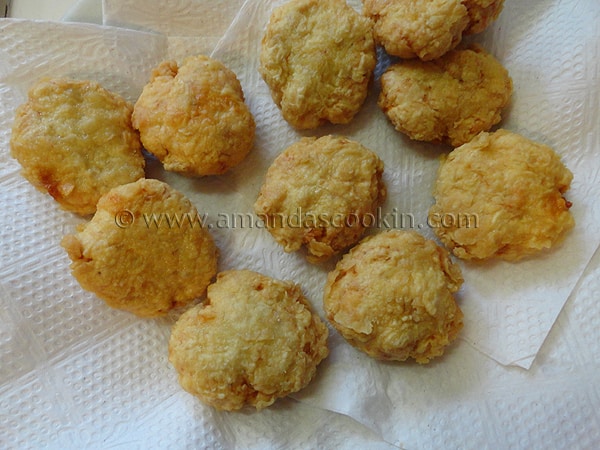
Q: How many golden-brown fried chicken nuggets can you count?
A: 11